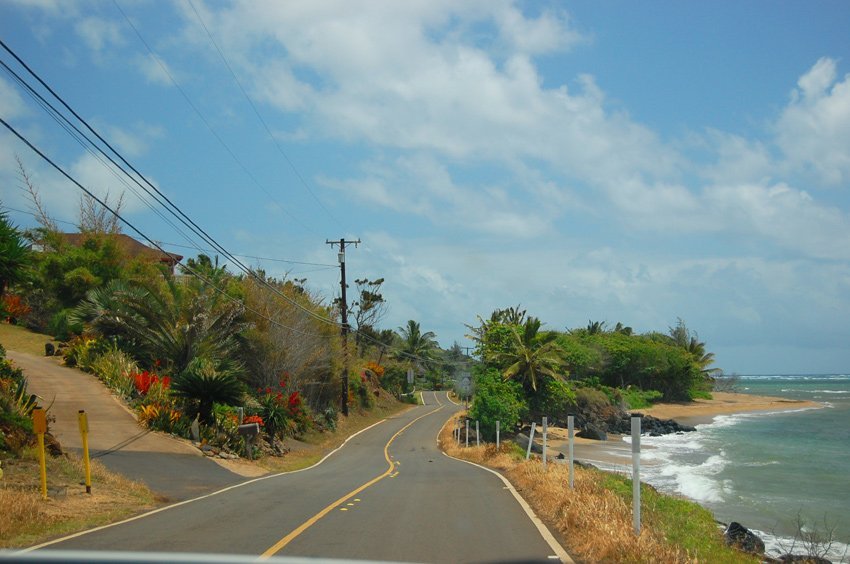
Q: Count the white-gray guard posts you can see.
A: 9